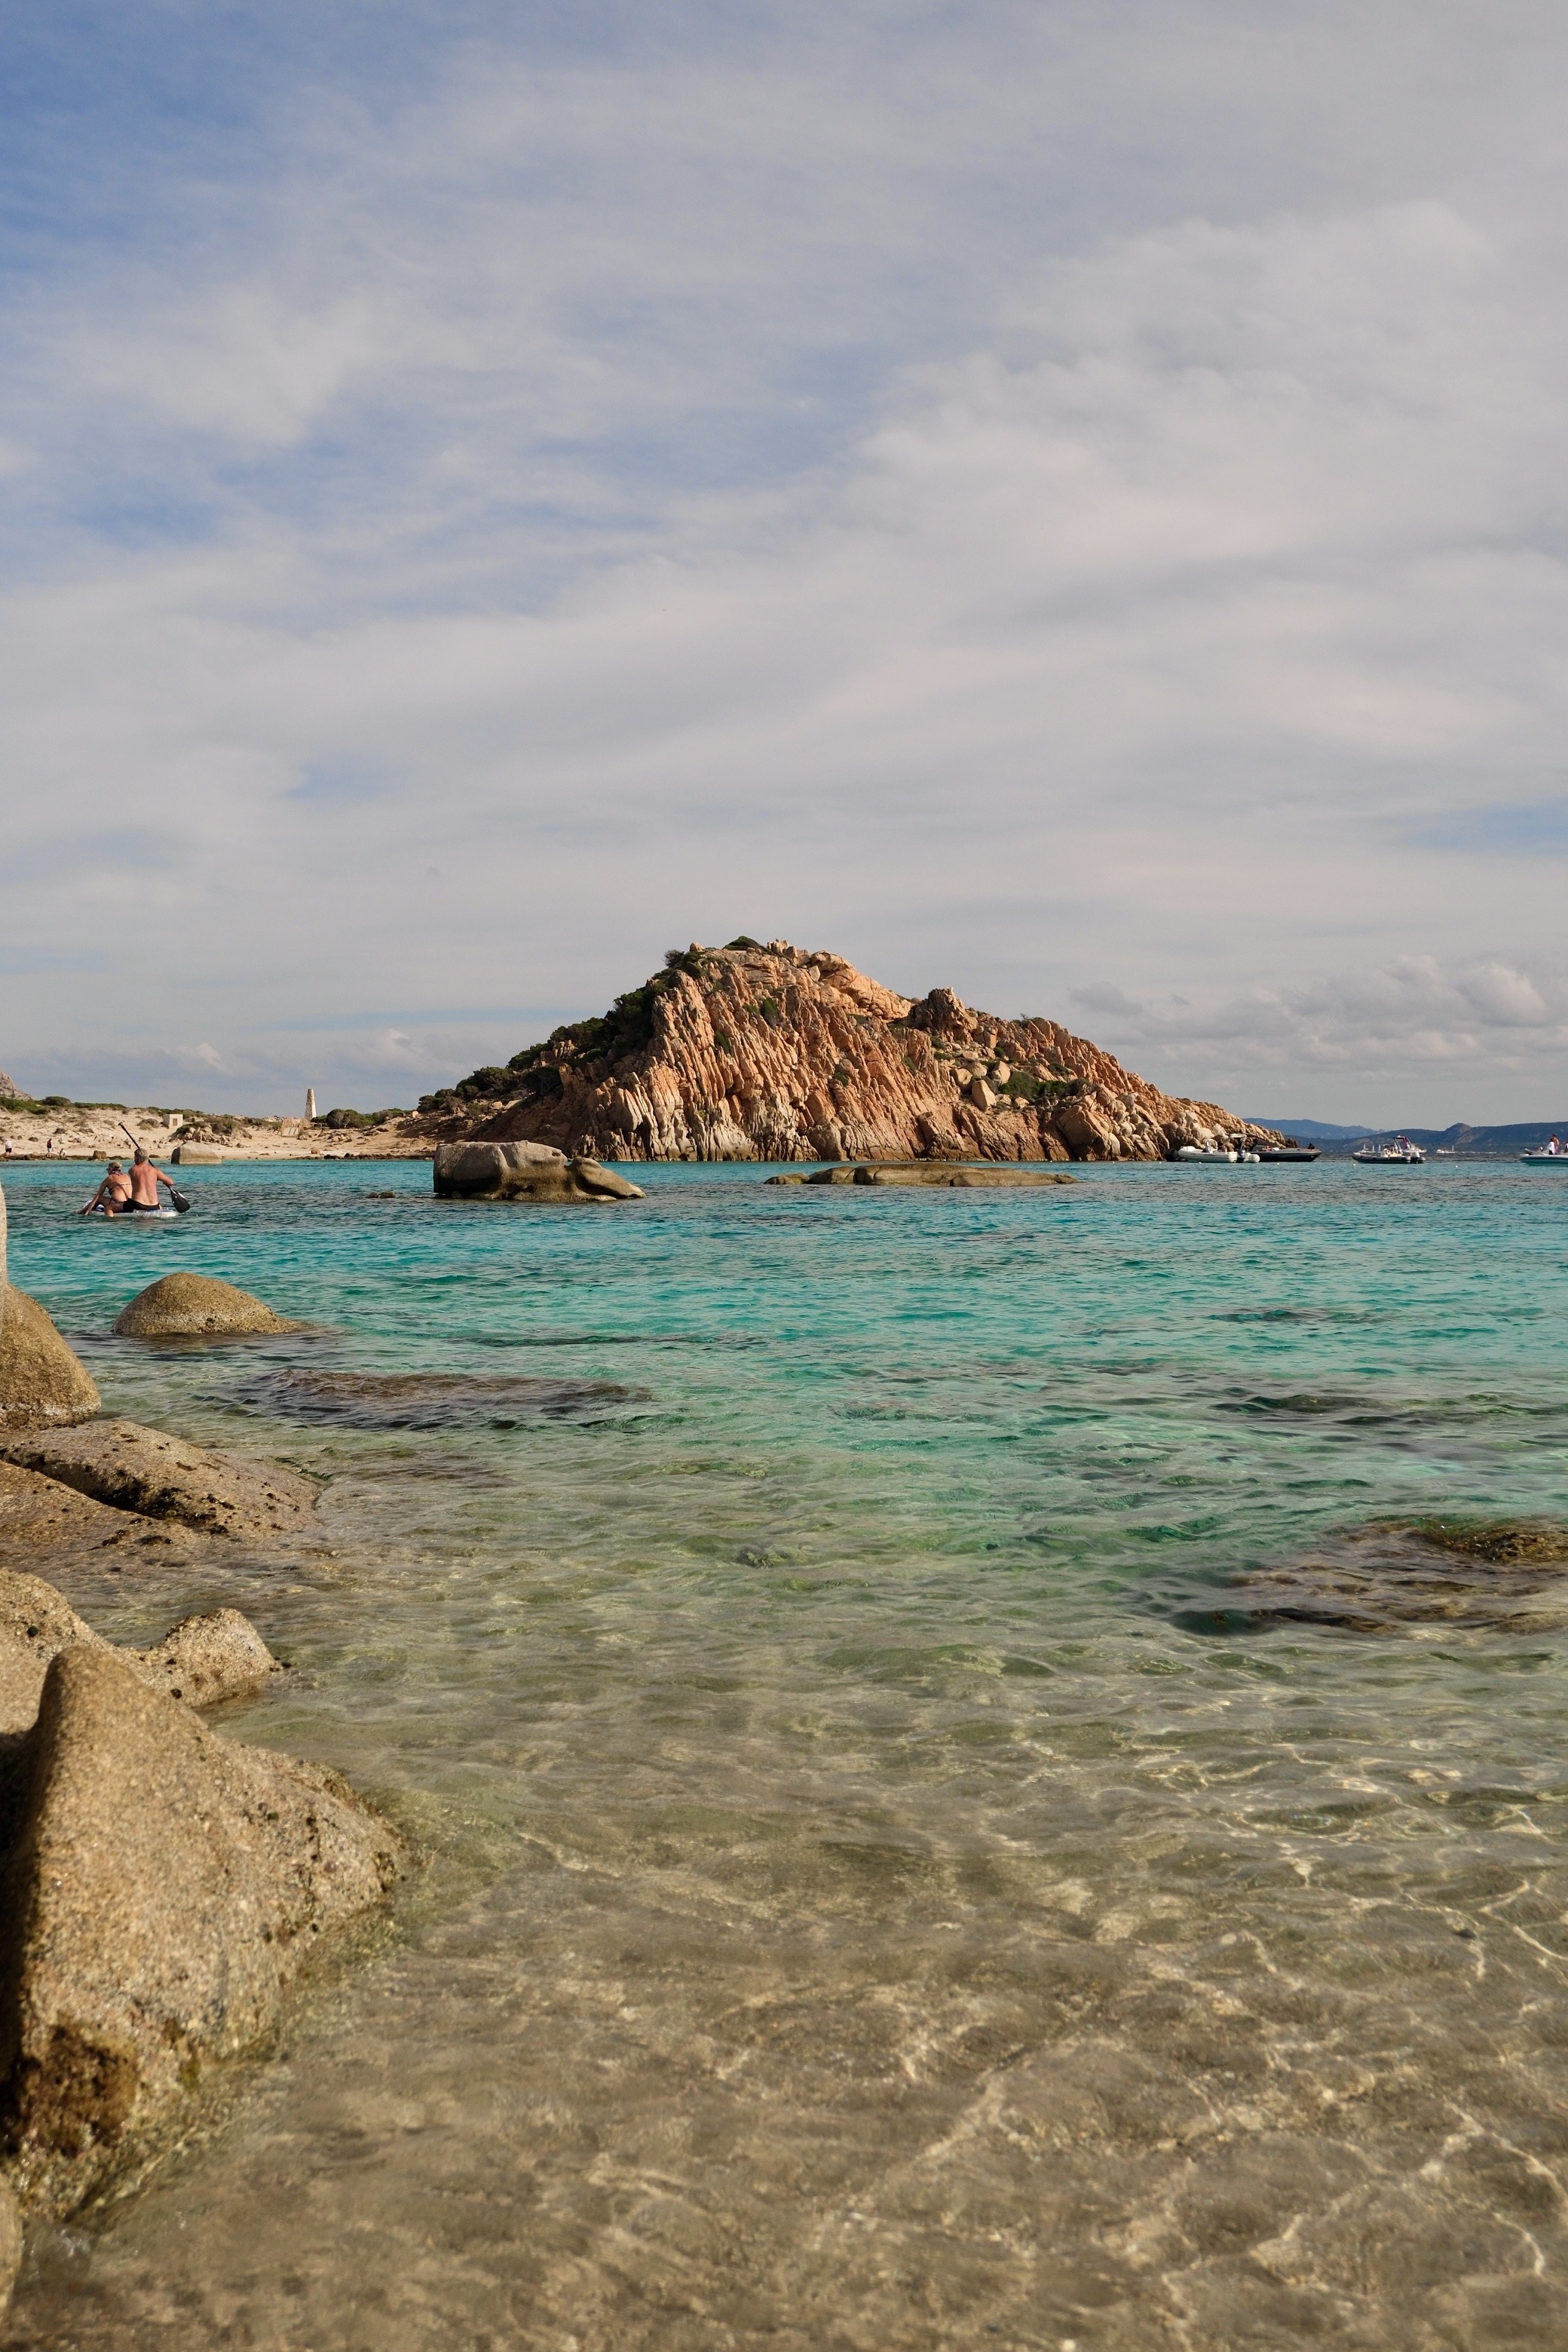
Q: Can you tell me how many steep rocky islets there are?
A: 1